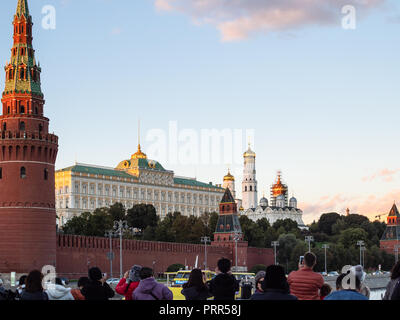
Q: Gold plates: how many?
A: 0